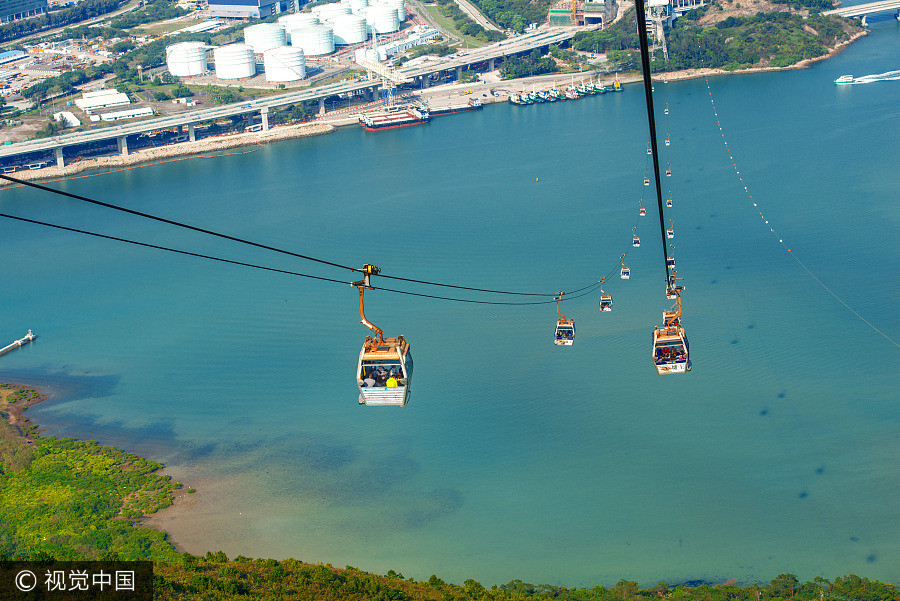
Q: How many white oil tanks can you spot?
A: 11